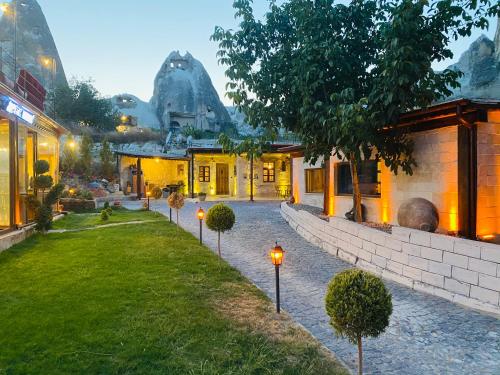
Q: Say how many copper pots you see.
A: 1